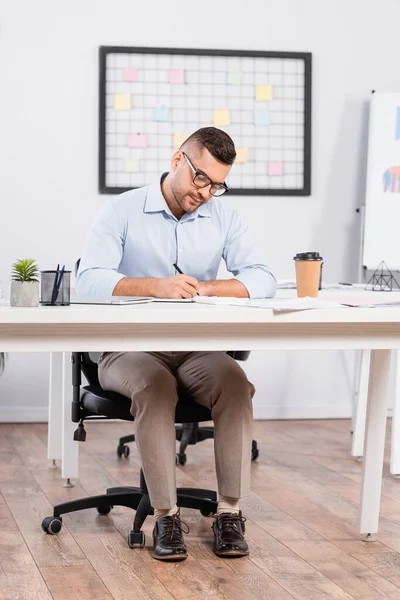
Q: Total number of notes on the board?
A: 13